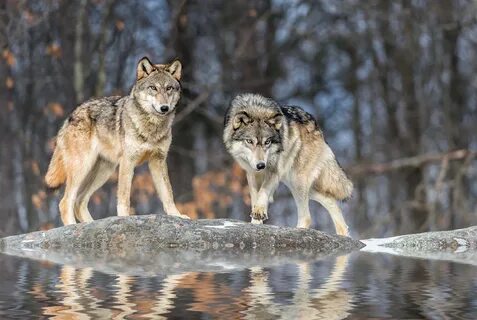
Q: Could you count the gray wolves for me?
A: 2